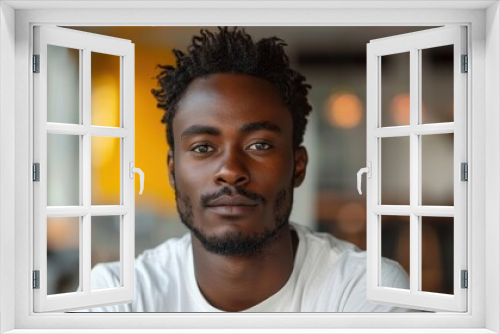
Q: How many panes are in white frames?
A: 12